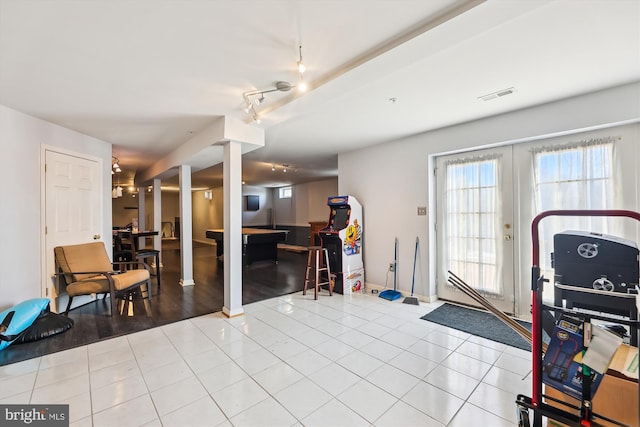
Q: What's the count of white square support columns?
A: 4